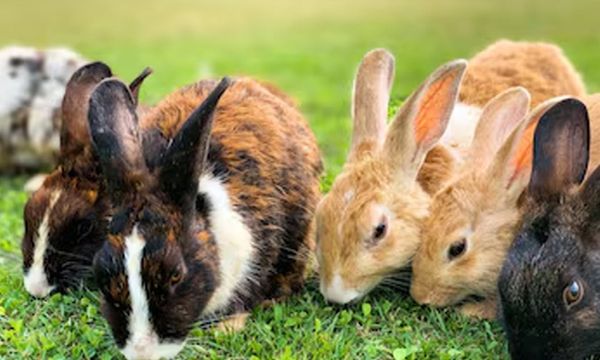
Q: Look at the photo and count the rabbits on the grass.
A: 6